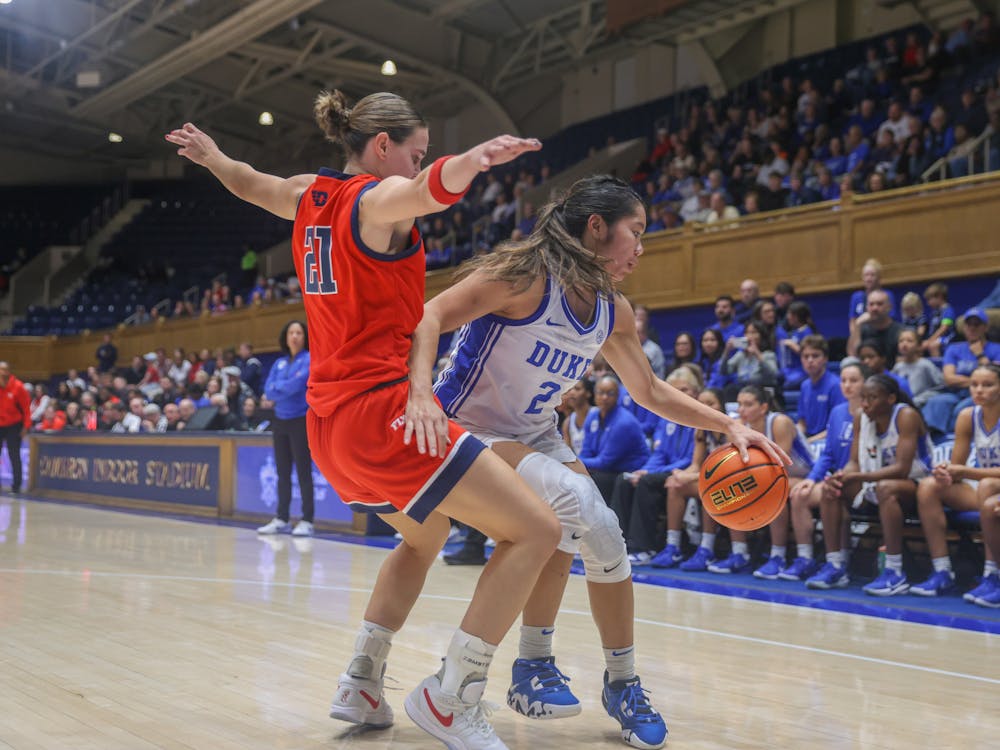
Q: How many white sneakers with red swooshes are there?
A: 2